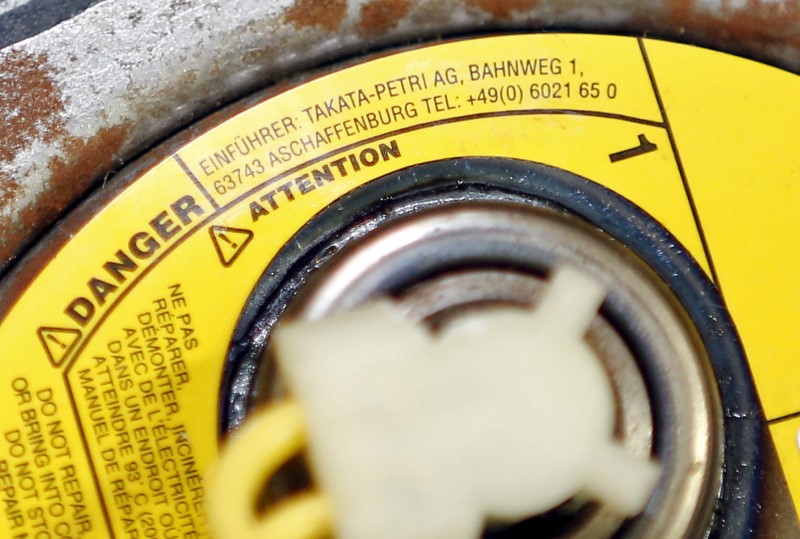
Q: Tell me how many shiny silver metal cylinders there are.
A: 1